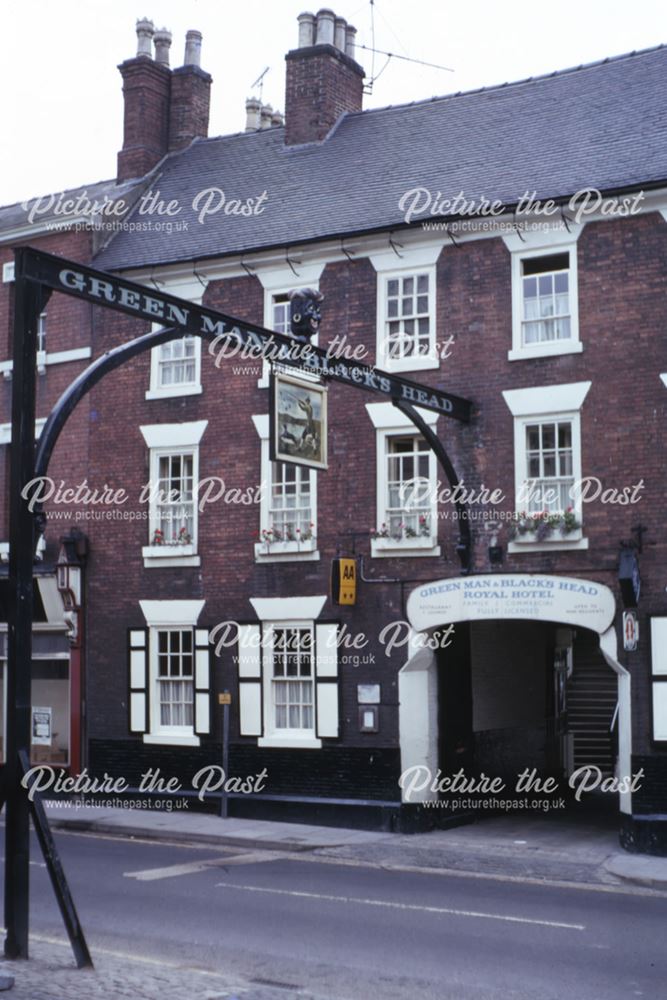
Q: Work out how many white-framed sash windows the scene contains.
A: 10